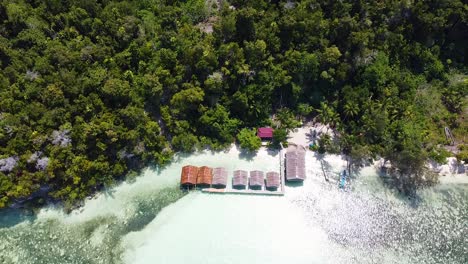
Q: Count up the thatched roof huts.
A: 7